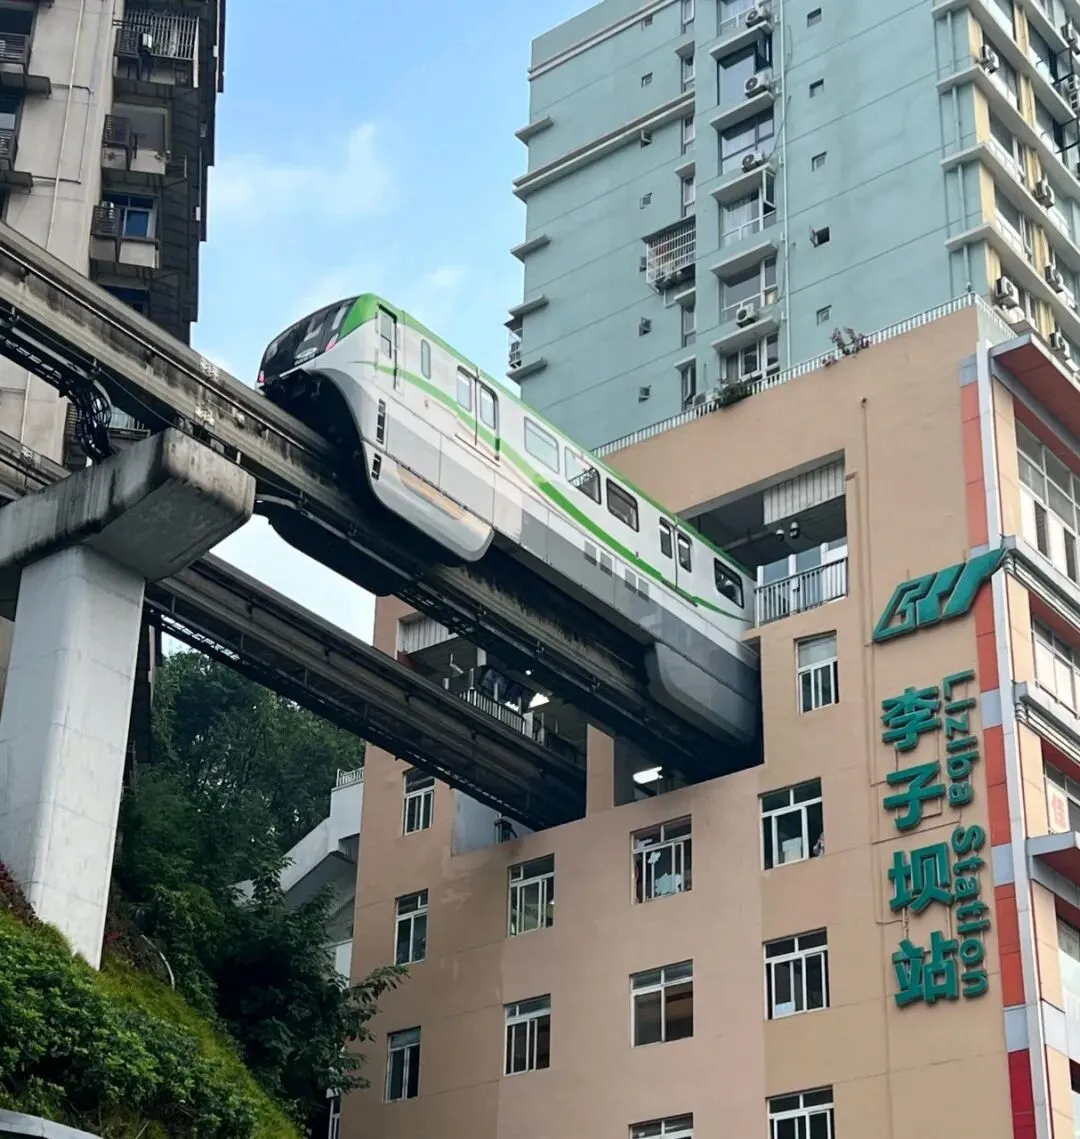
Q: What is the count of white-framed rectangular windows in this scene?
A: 12